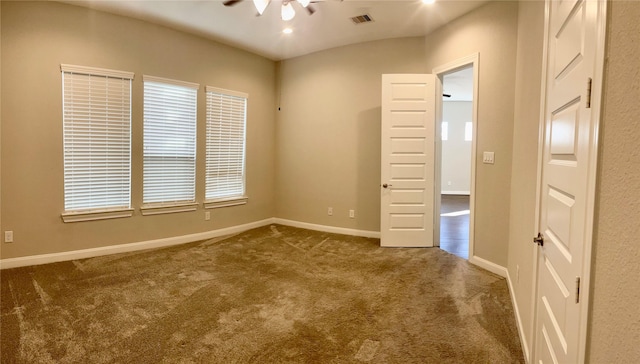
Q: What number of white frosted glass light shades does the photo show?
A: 3